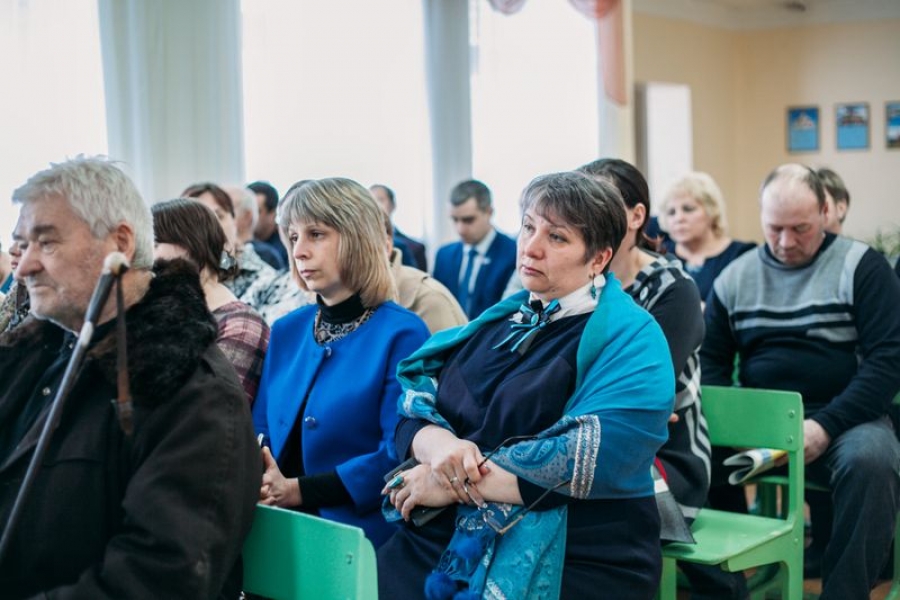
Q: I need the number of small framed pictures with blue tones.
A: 3